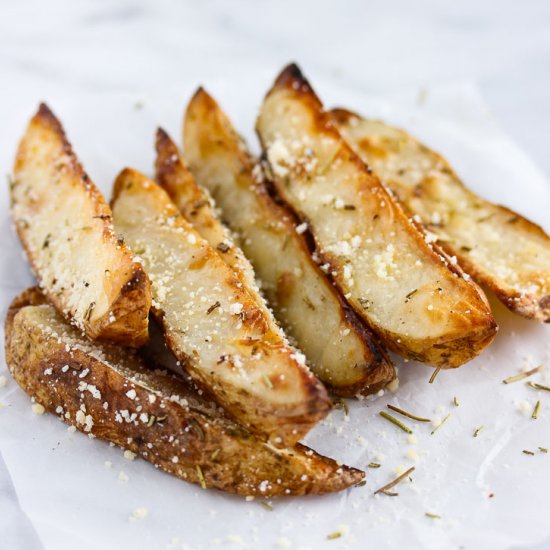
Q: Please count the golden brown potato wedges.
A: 7